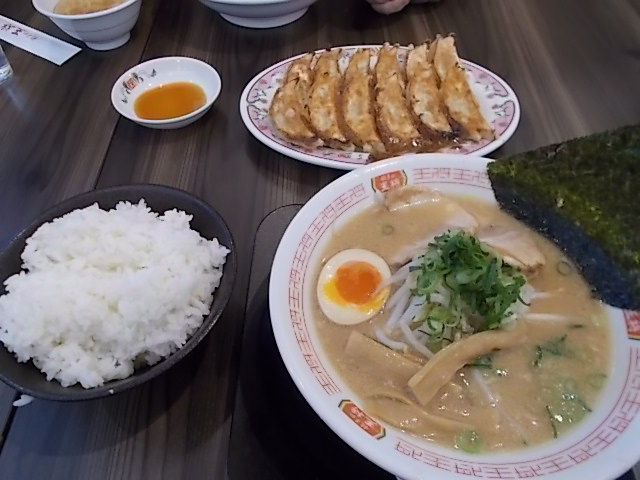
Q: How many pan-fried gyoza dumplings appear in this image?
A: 6